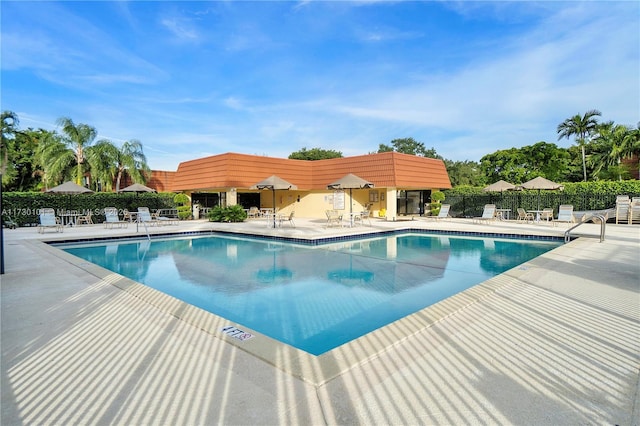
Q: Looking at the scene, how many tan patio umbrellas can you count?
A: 6